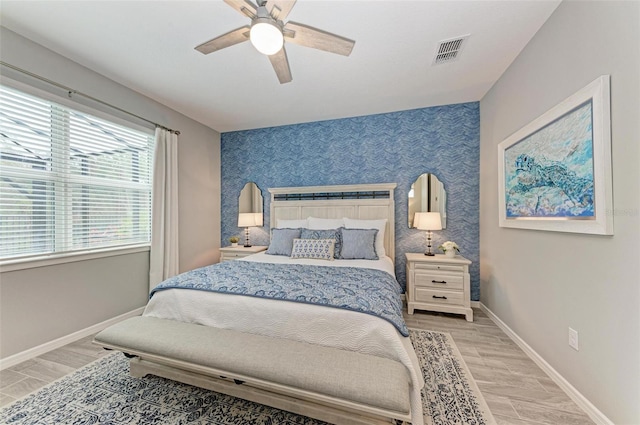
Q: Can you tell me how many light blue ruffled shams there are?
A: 2